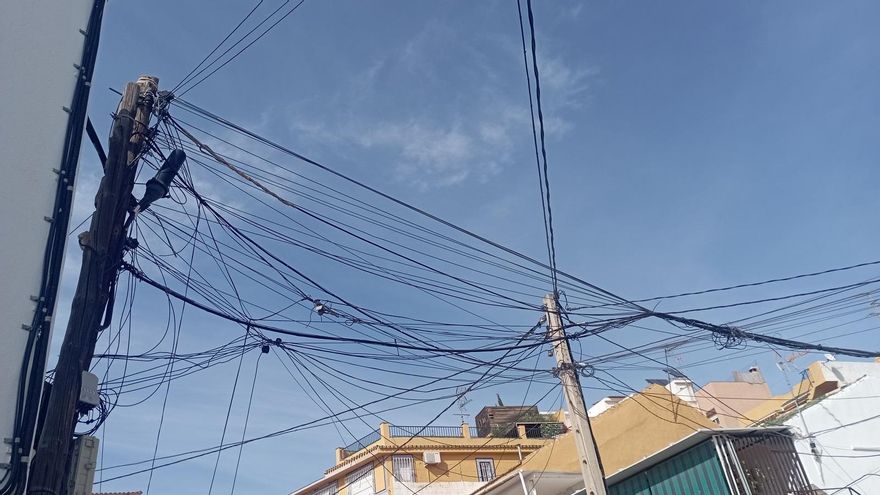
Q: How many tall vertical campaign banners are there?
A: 0